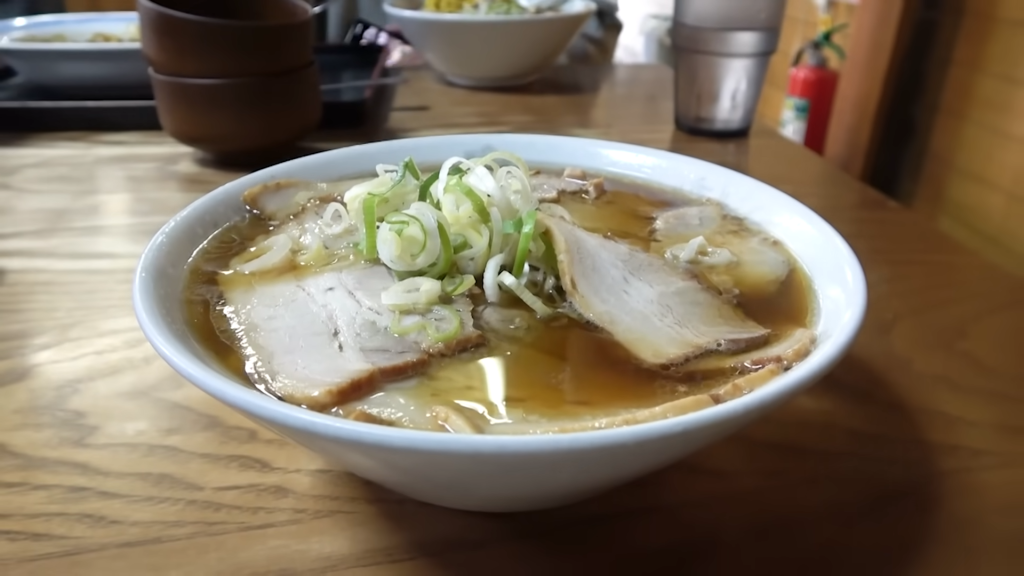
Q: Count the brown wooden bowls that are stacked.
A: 2